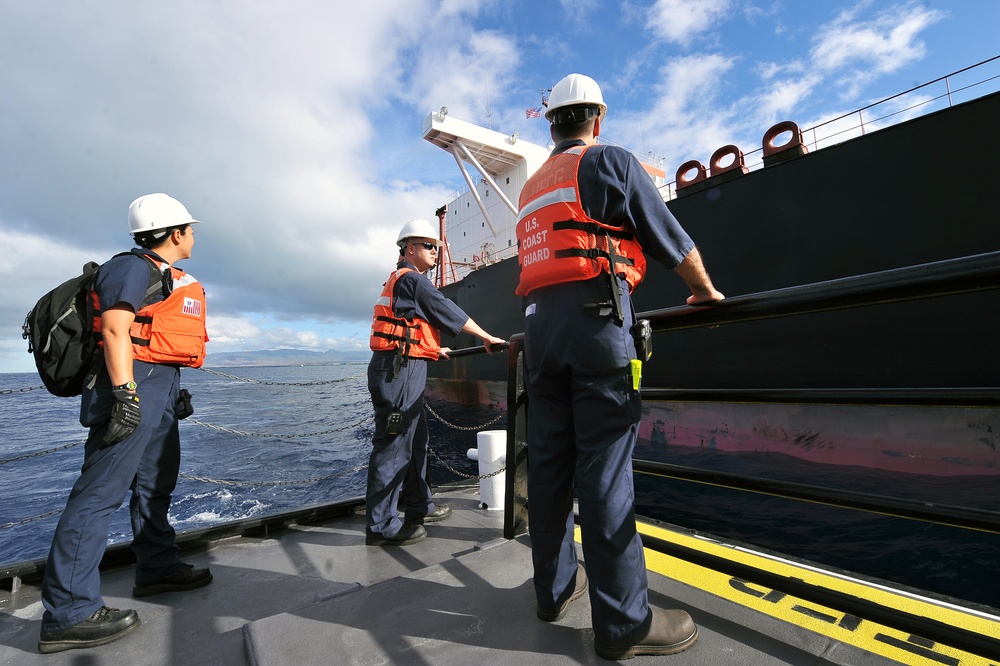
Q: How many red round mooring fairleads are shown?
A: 3